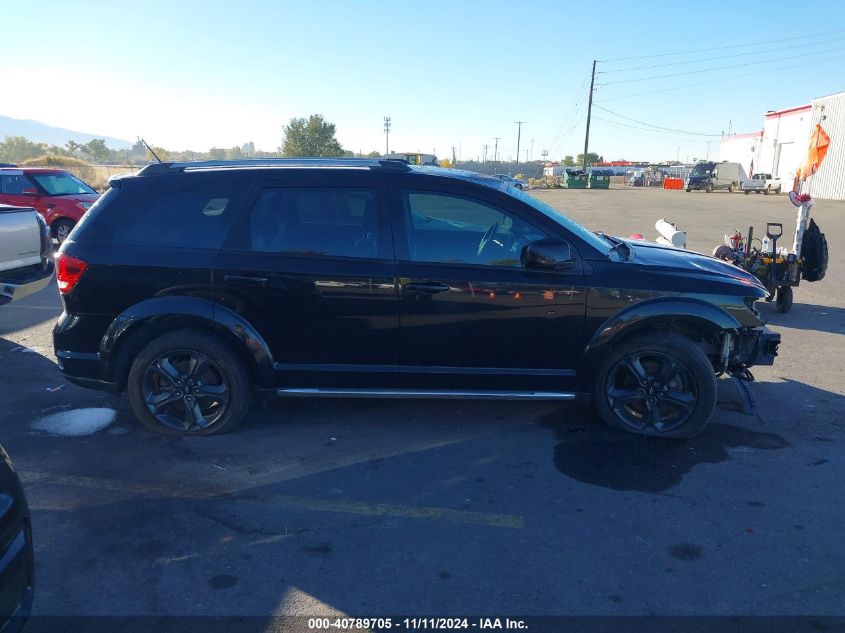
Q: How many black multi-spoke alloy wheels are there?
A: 2